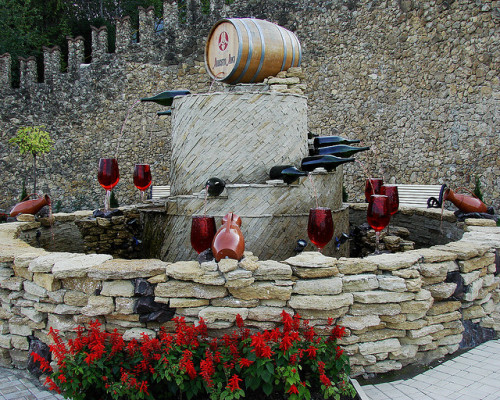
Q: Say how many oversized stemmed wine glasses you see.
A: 7